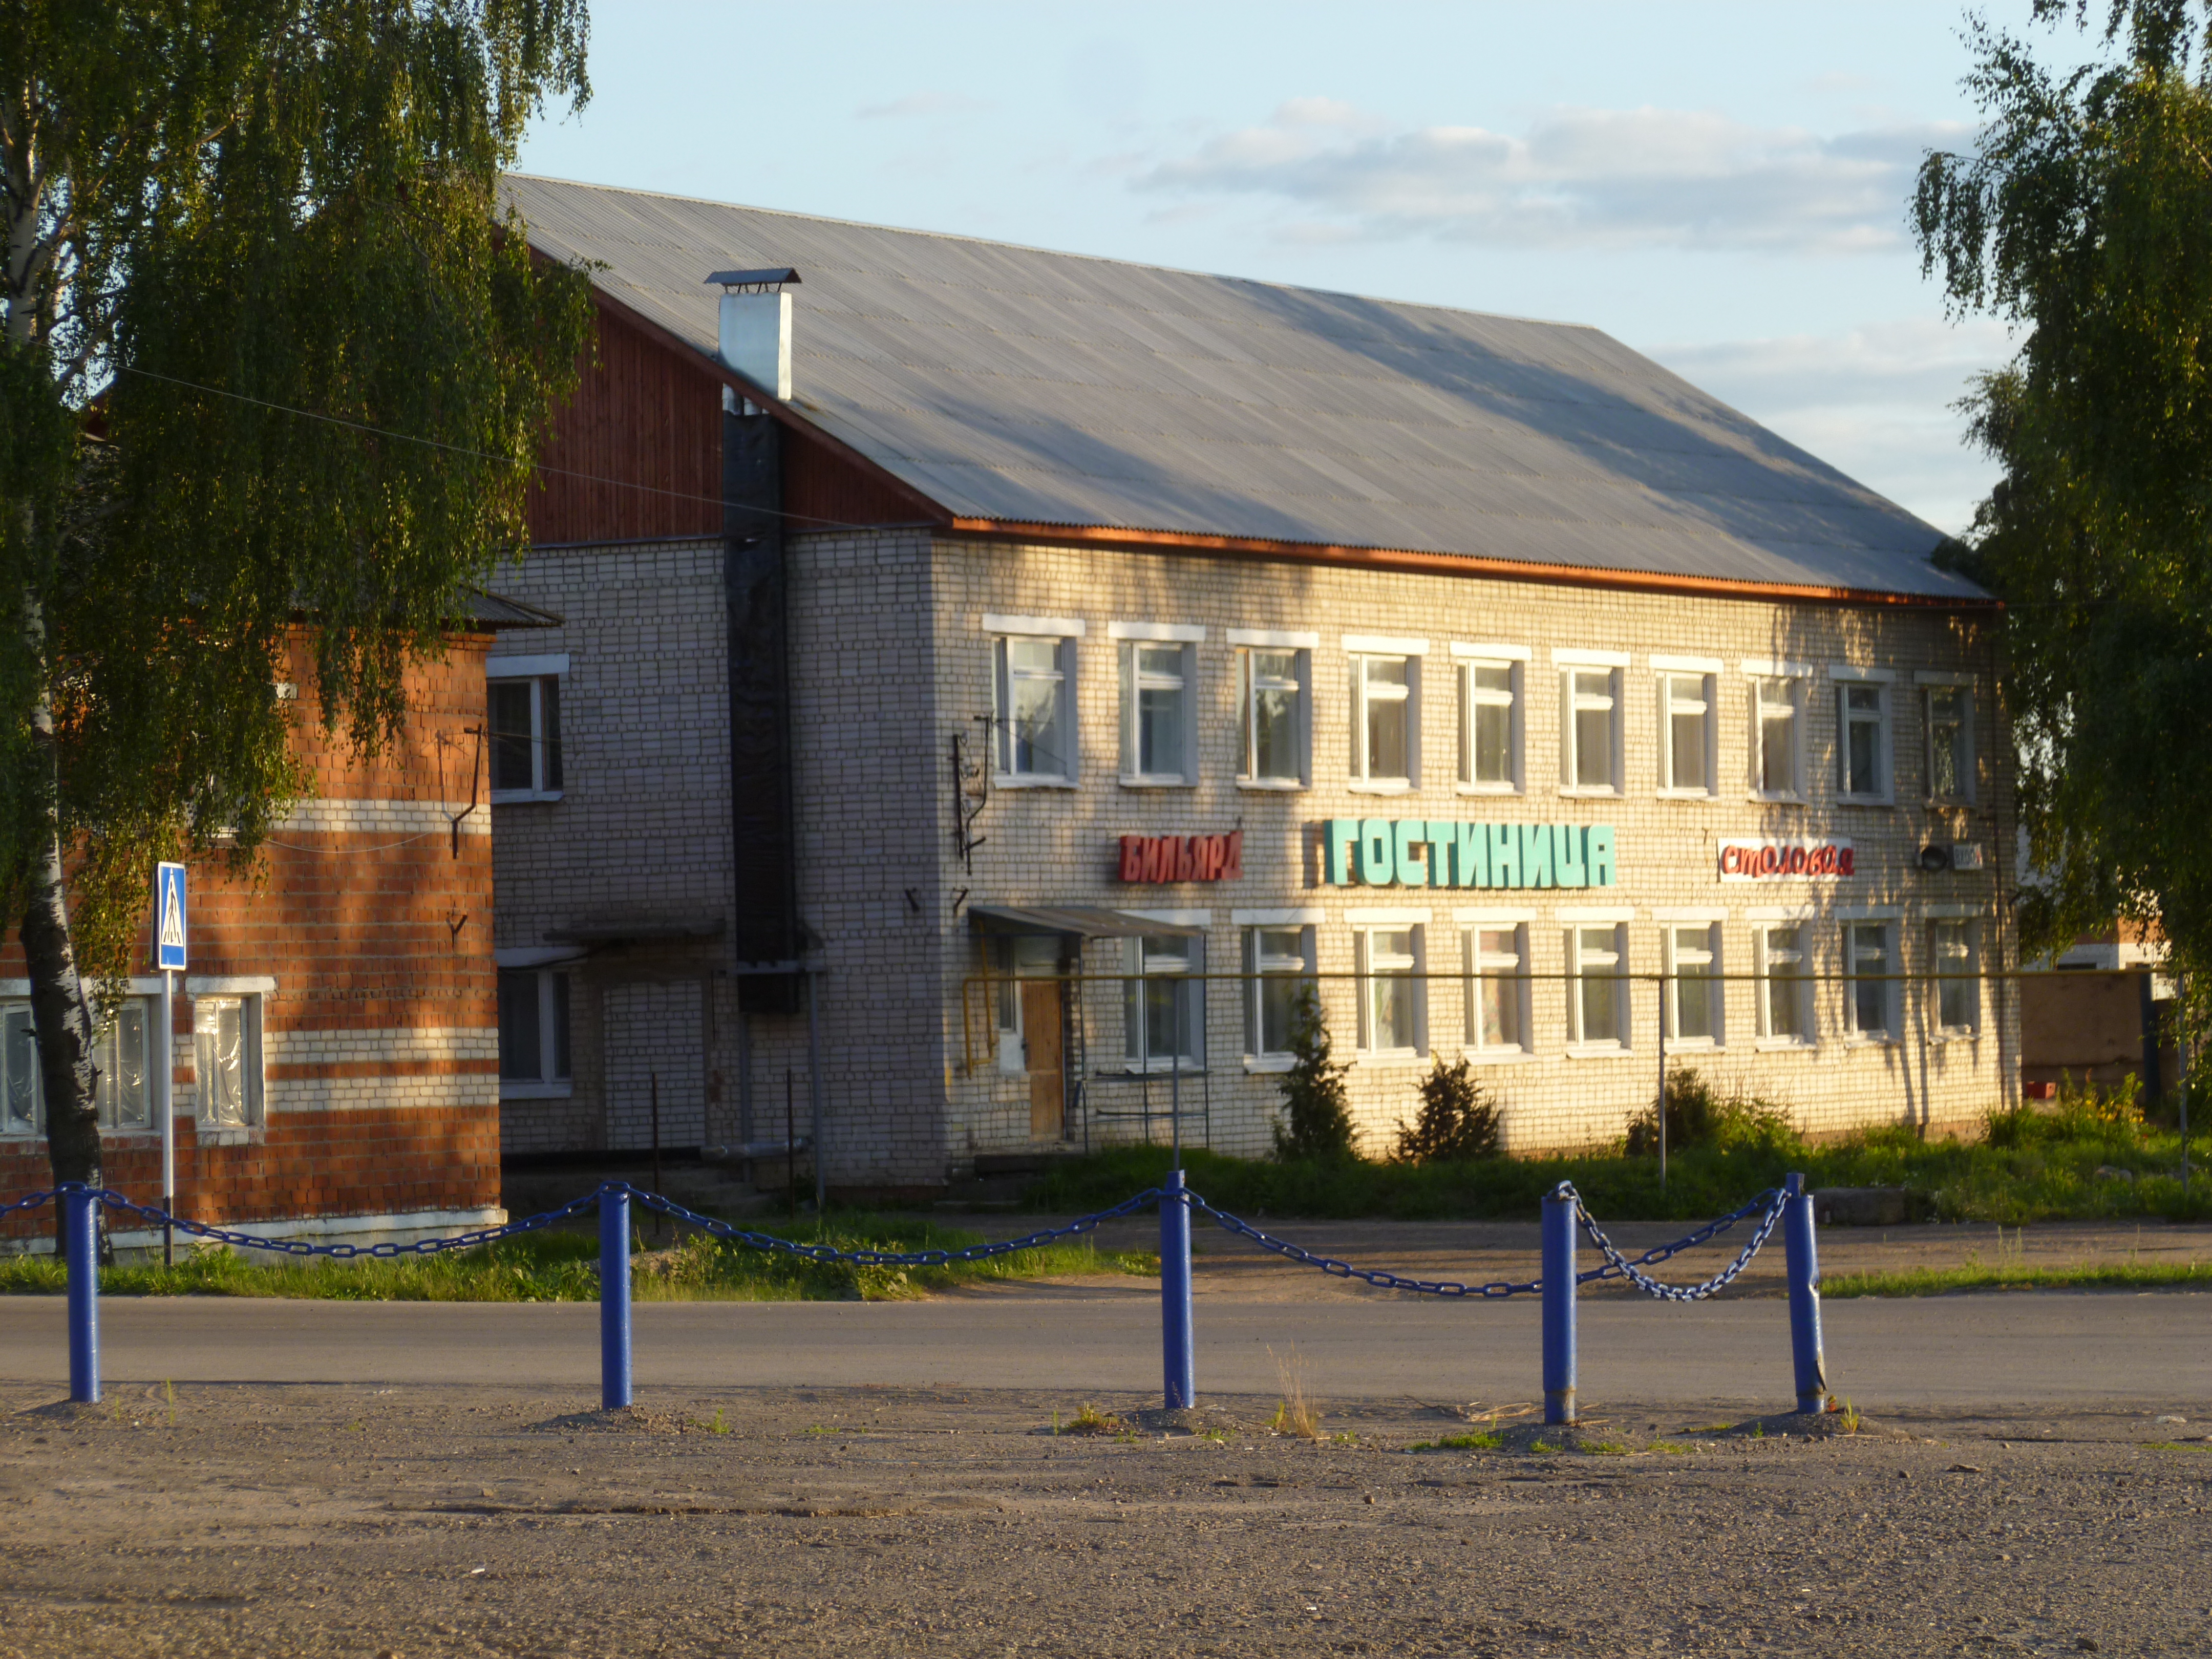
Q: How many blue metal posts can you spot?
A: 5